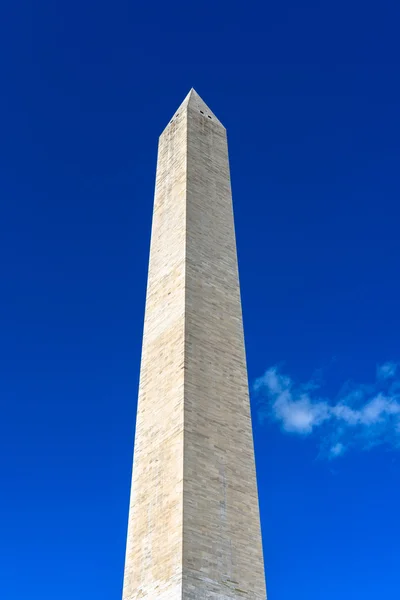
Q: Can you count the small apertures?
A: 4